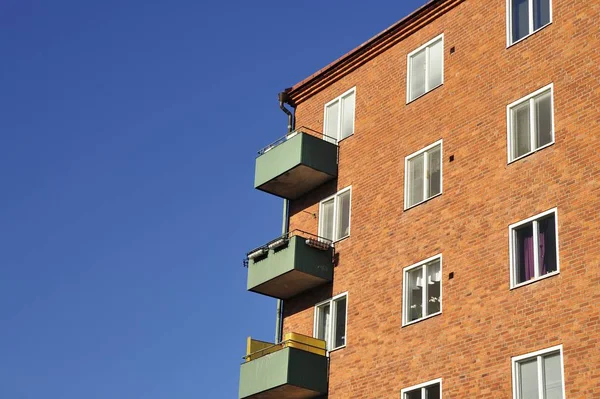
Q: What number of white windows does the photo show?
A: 11